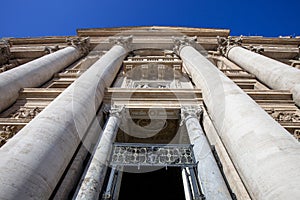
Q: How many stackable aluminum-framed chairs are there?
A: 0